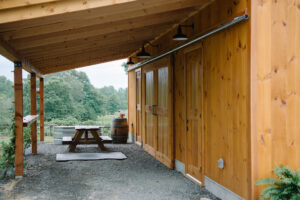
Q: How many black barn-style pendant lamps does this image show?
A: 3